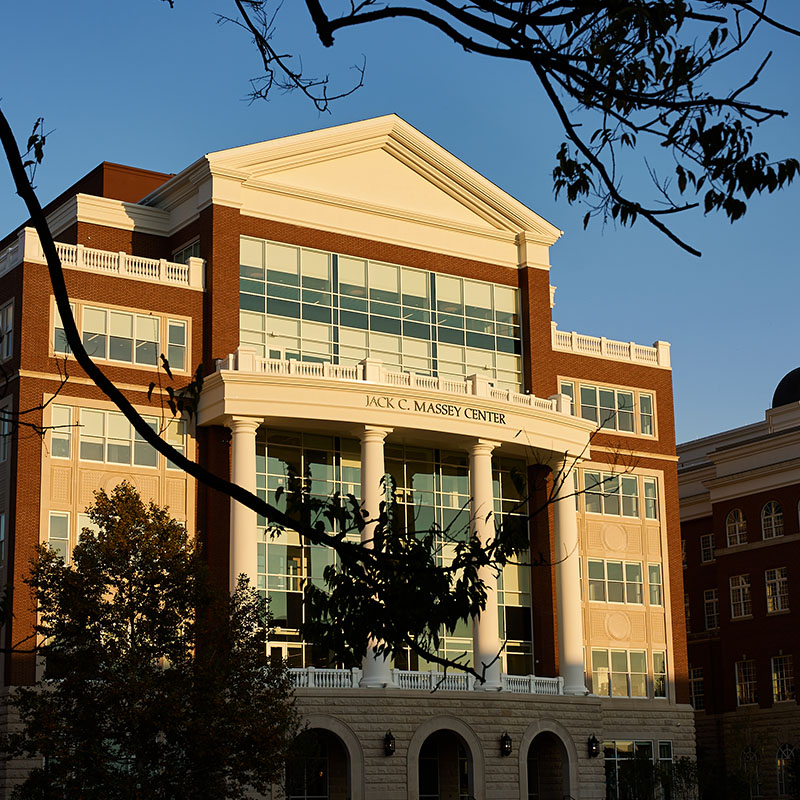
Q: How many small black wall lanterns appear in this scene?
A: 3